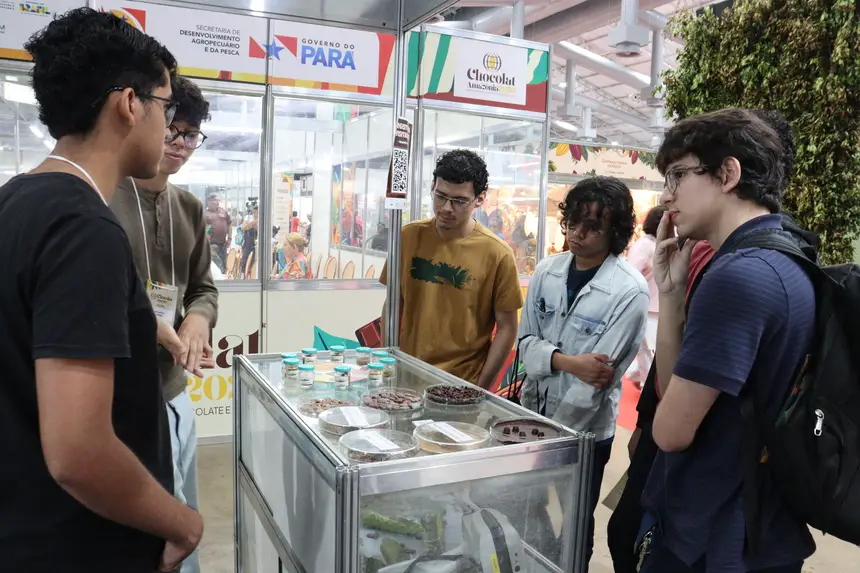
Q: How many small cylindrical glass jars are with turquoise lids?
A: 10